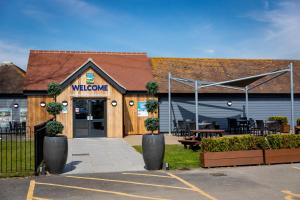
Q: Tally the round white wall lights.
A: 6